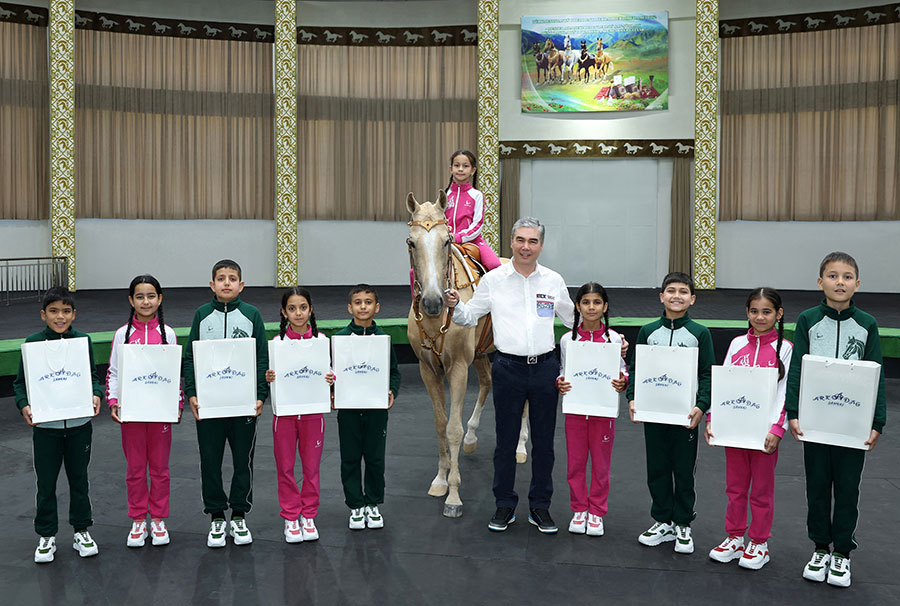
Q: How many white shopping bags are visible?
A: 9